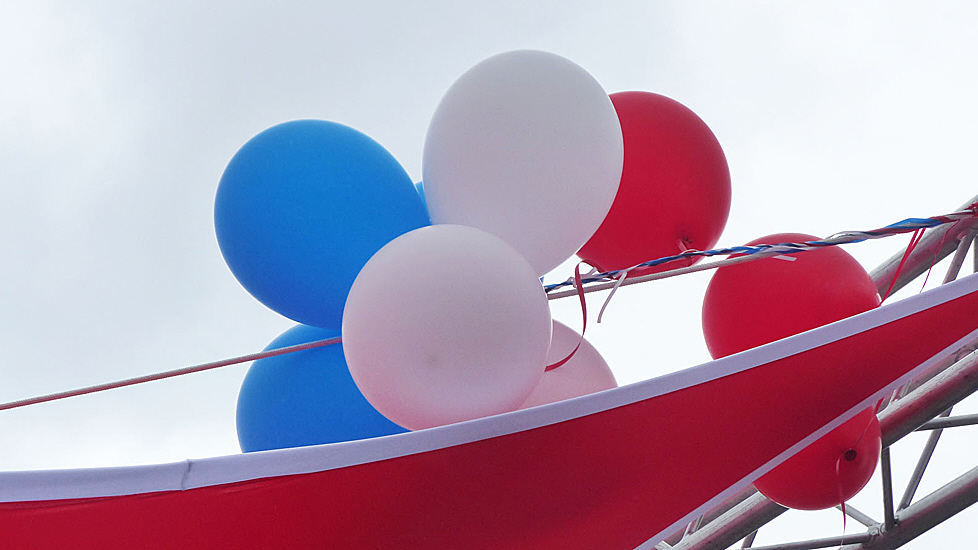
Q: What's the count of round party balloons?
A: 9